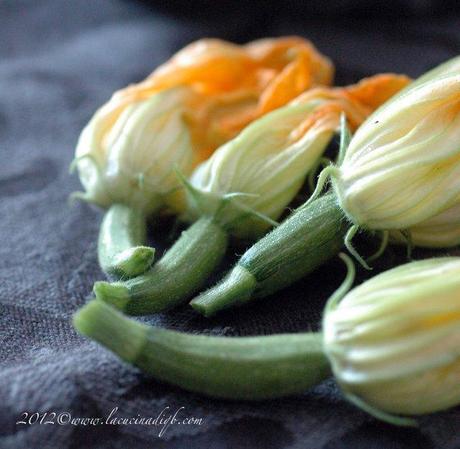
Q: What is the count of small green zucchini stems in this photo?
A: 4